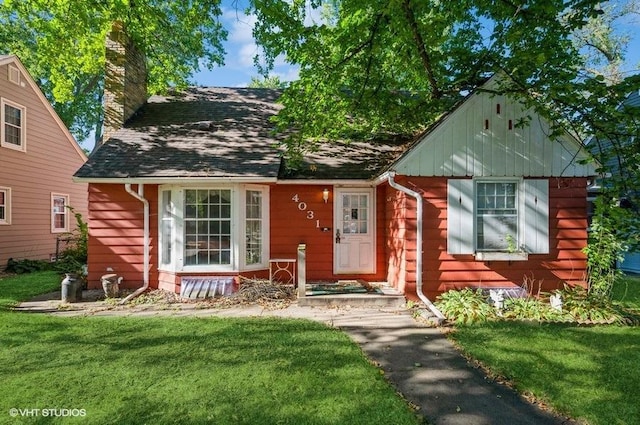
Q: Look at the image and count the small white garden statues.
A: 2